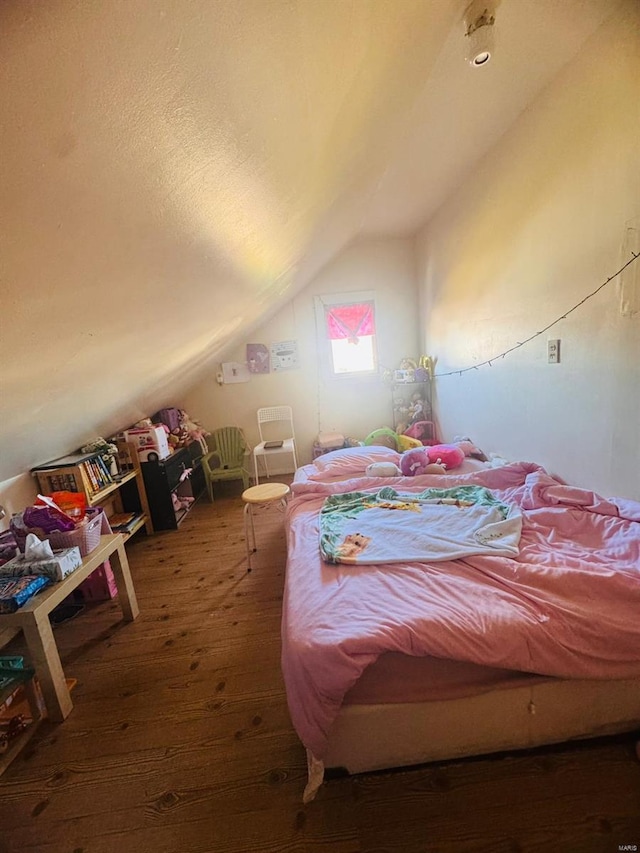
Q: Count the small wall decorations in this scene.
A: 3